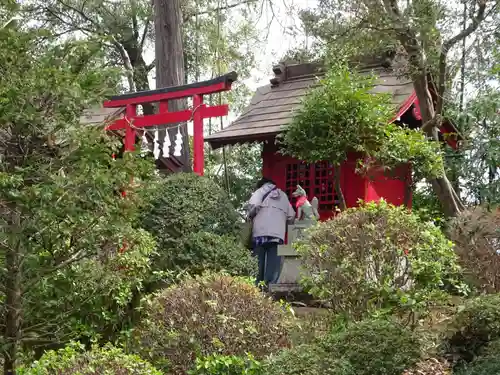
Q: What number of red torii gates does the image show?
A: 1